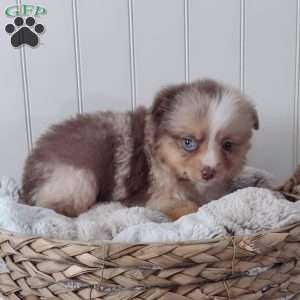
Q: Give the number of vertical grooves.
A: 6